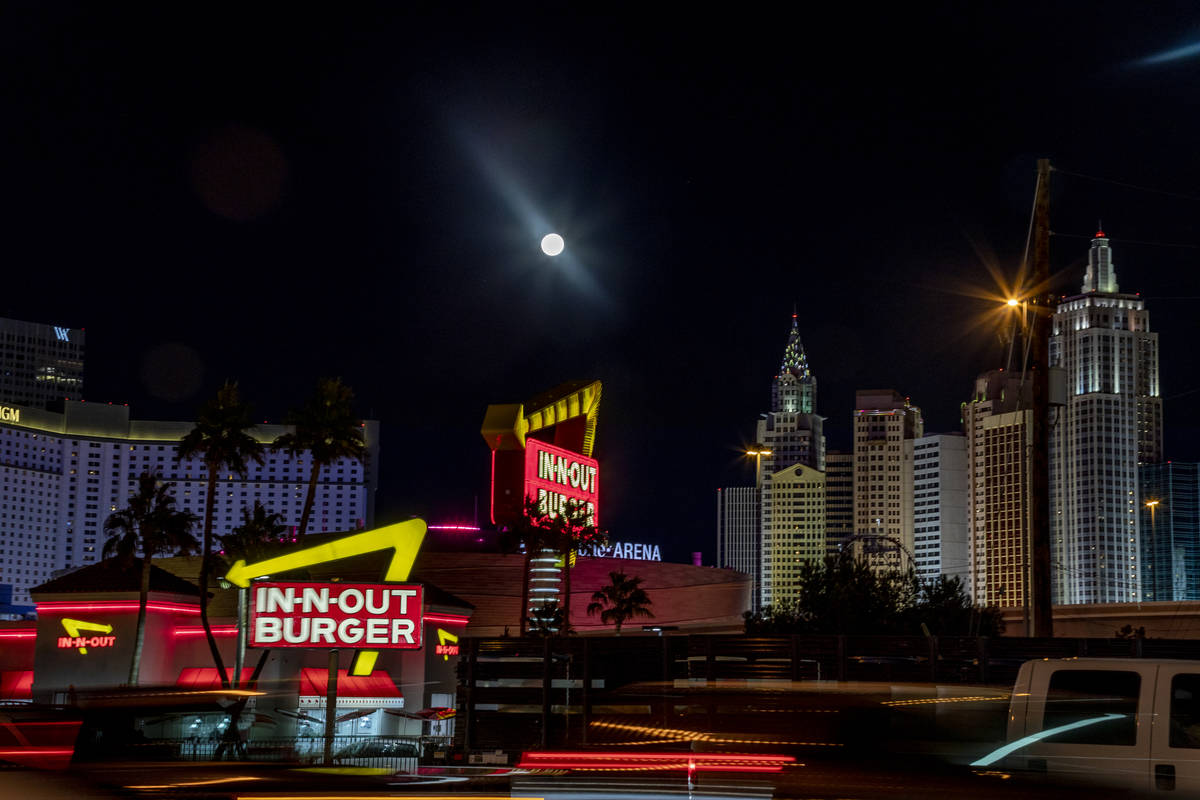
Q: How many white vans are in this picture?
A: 1